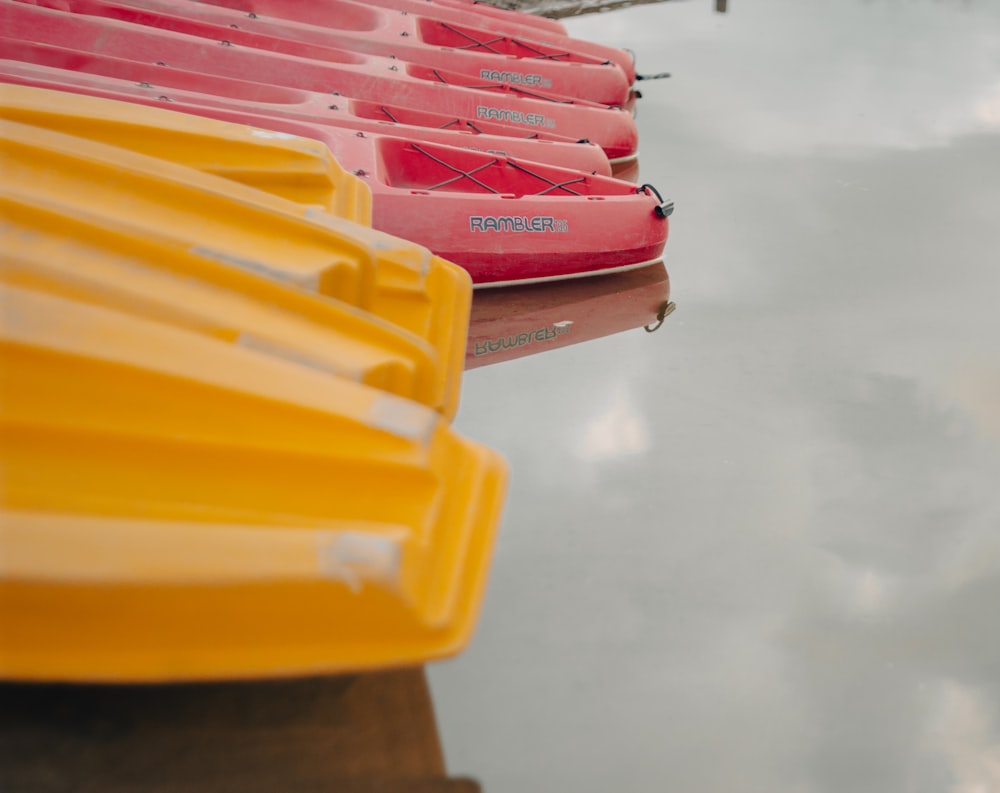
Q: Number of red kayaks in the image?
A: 6